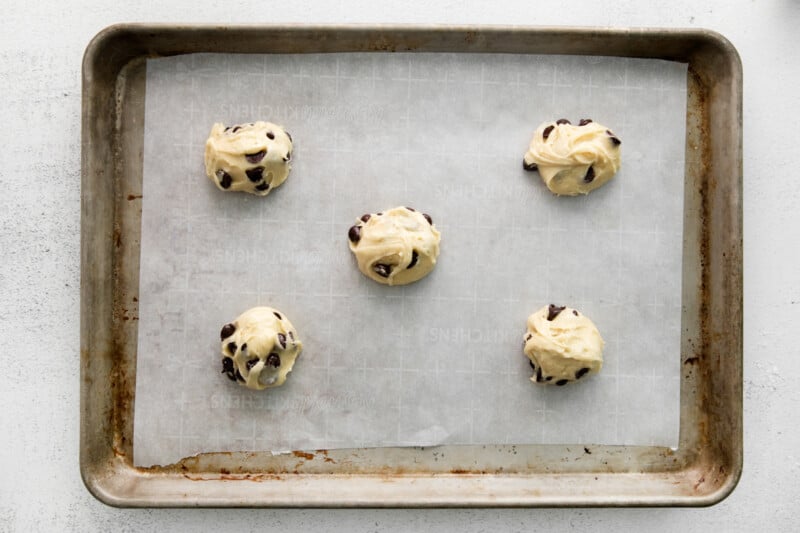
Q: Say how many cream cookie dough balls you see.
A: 5